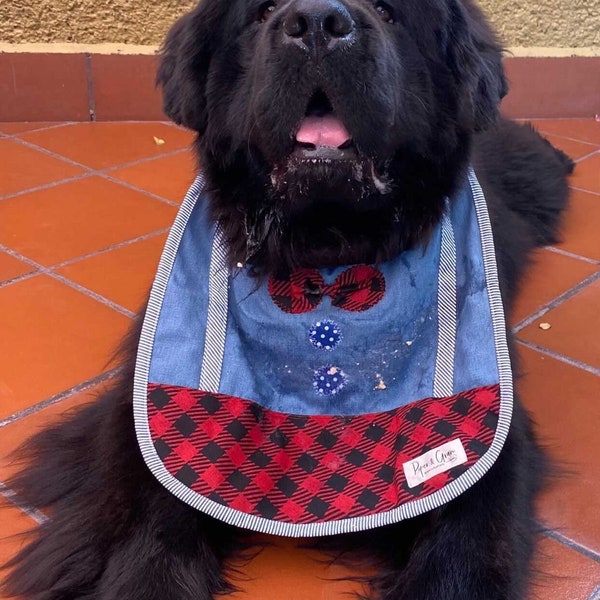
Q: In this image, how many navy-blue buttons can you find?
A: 2